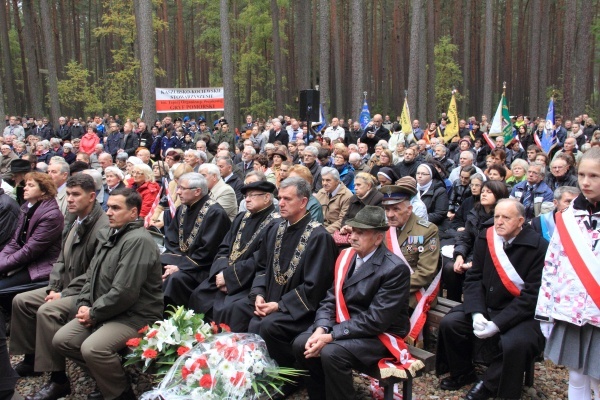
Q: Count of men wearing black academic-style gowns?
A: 3